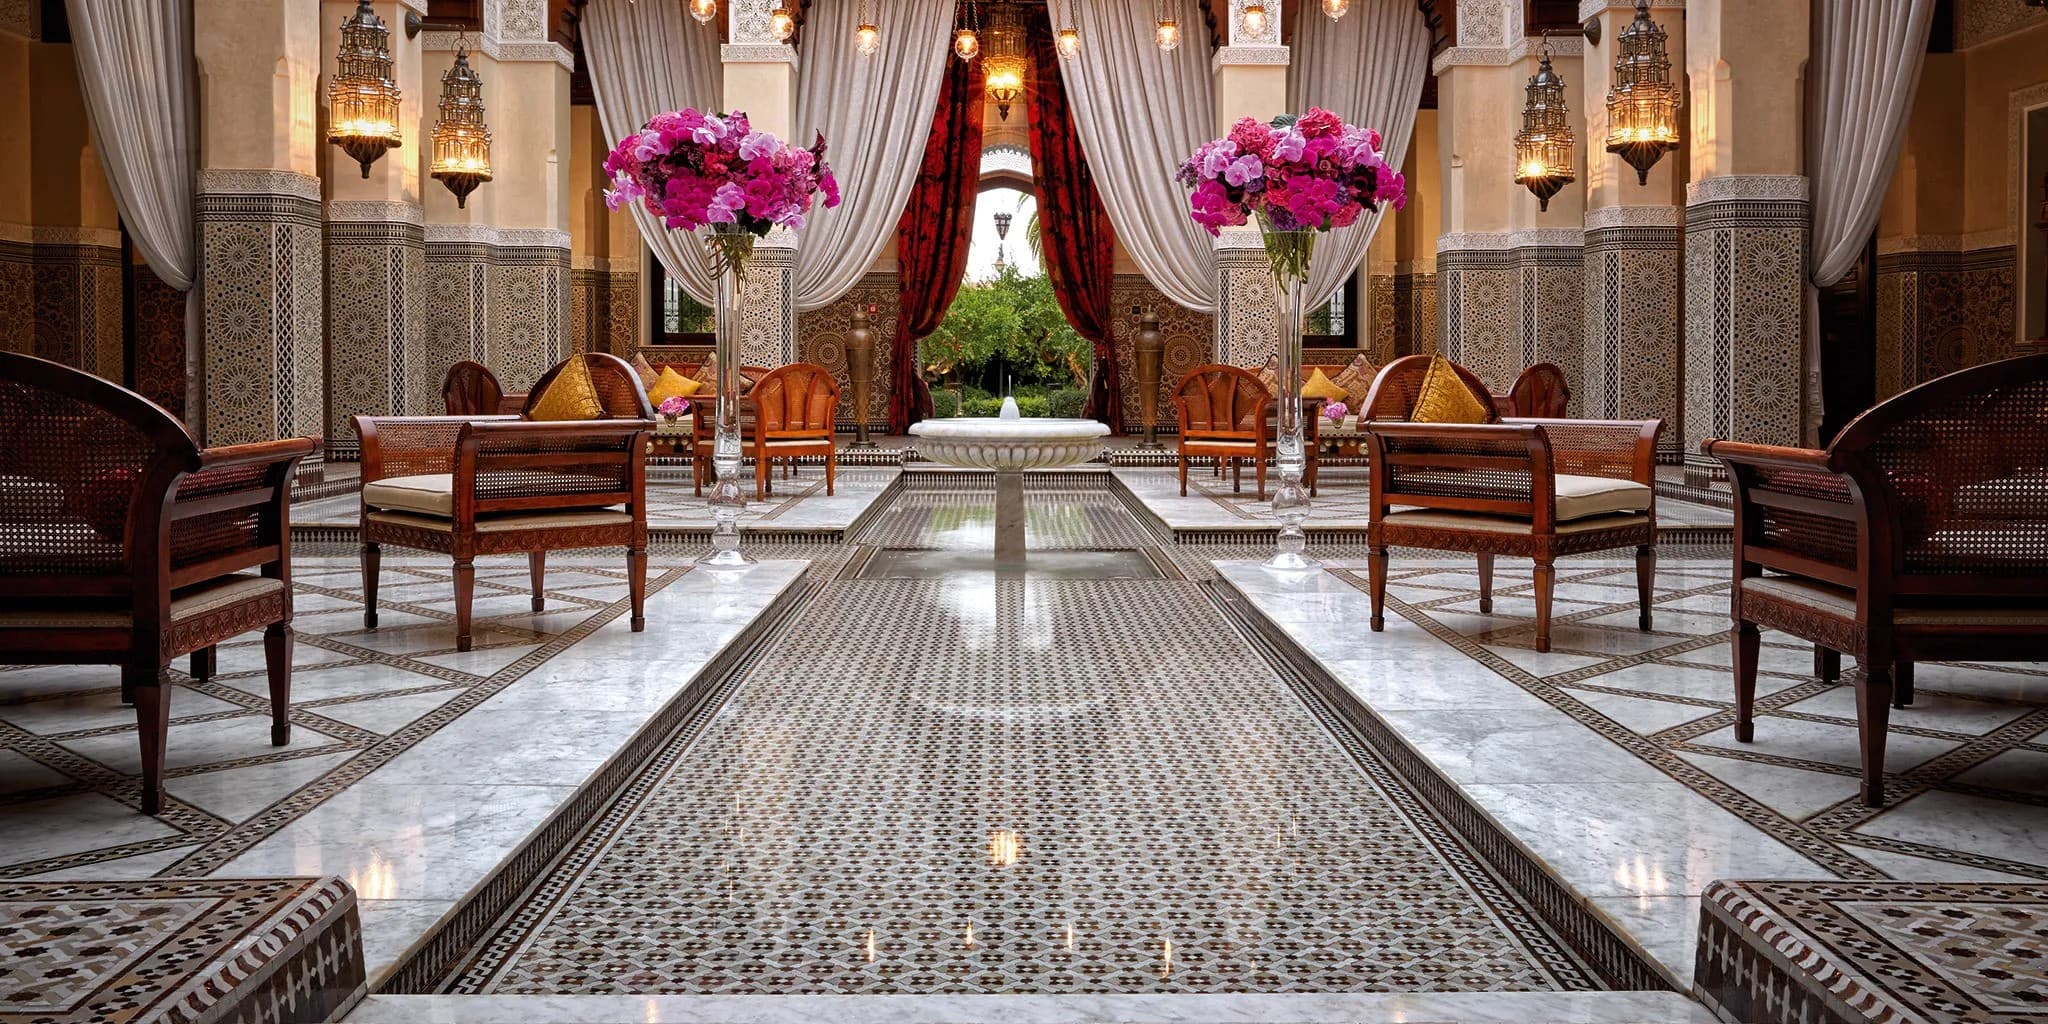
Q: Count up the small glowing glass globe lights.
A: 8